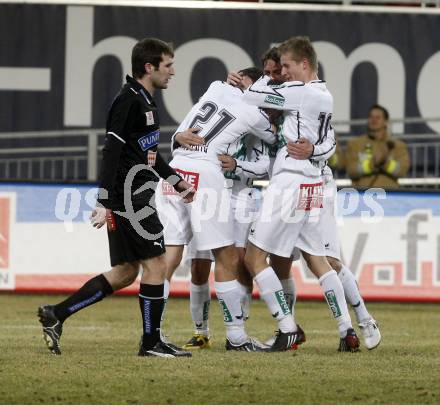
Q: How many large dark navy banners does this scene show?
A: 1